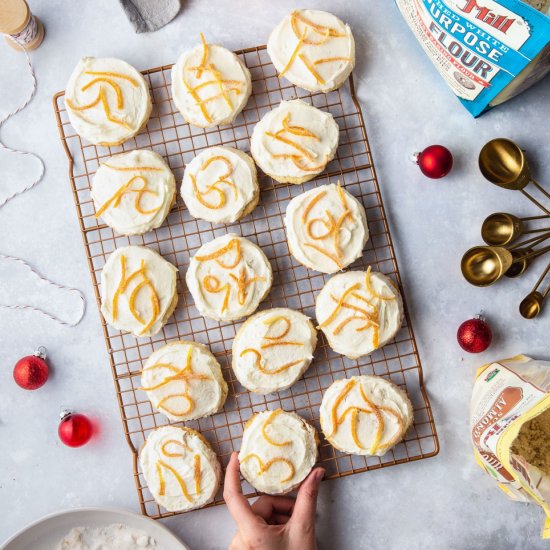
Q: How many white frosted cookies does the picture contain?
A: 15